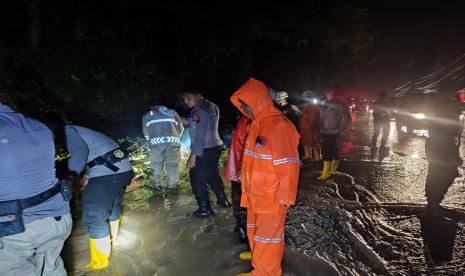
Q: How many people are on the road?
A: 11